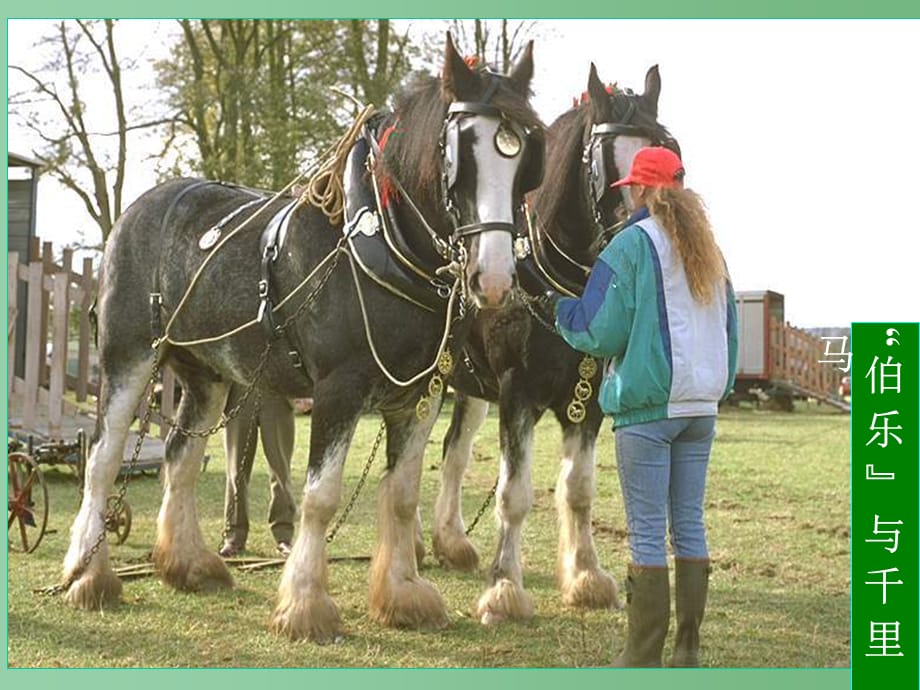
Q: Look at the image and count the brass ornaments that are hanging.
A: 6